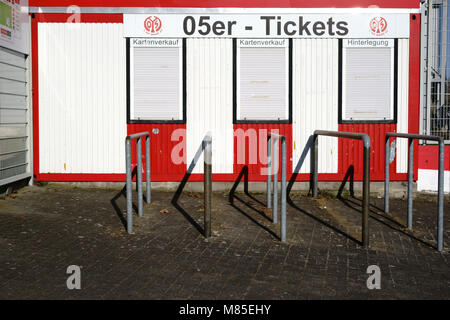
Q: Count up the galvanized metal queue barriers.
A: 5